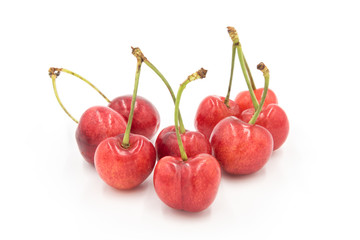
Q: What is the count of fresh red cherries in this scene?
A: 9